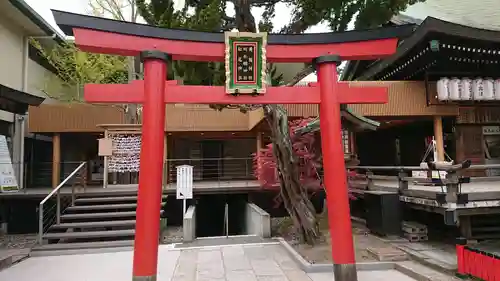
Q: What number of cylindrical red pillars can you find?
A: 2